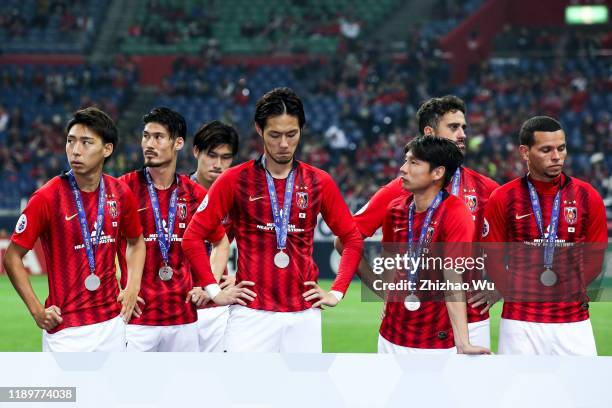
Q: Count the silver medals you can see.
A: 5